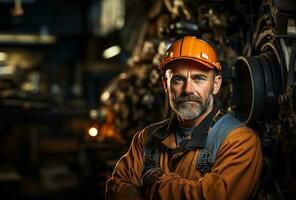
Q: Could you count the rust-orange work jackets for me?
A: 1